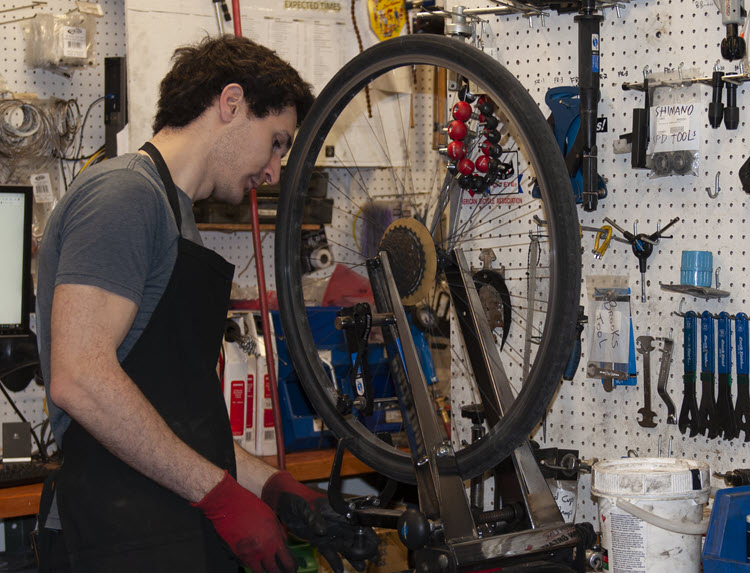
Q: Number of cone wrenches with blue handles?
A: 4